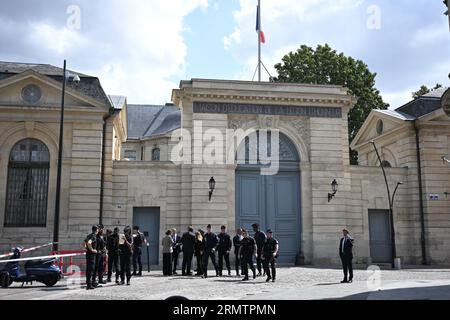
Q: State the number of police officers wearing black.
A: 11